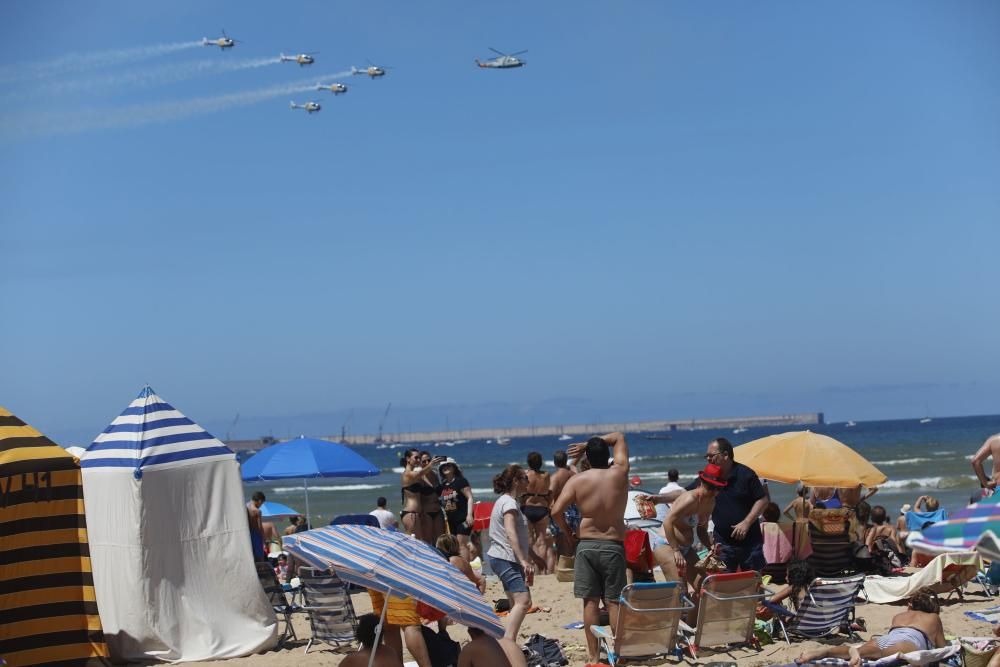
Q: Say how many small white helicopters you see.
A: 5